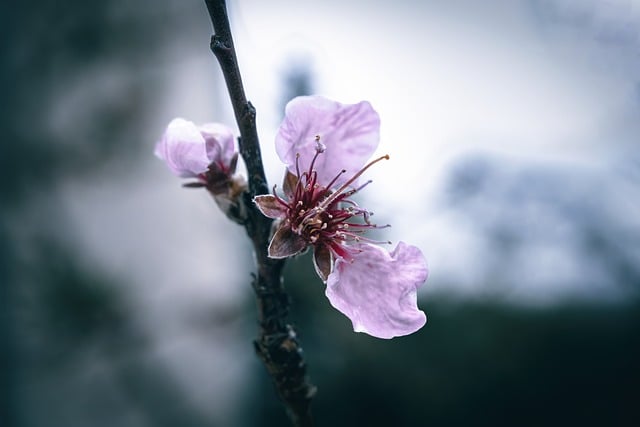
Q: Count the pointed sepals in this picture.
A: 4